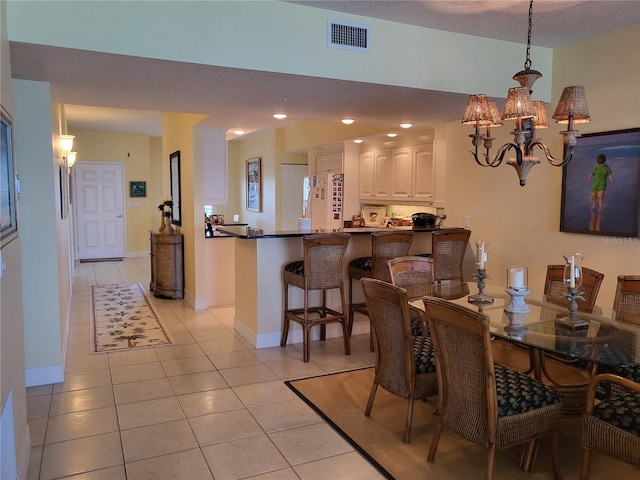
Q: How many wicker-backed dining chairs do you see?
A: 6